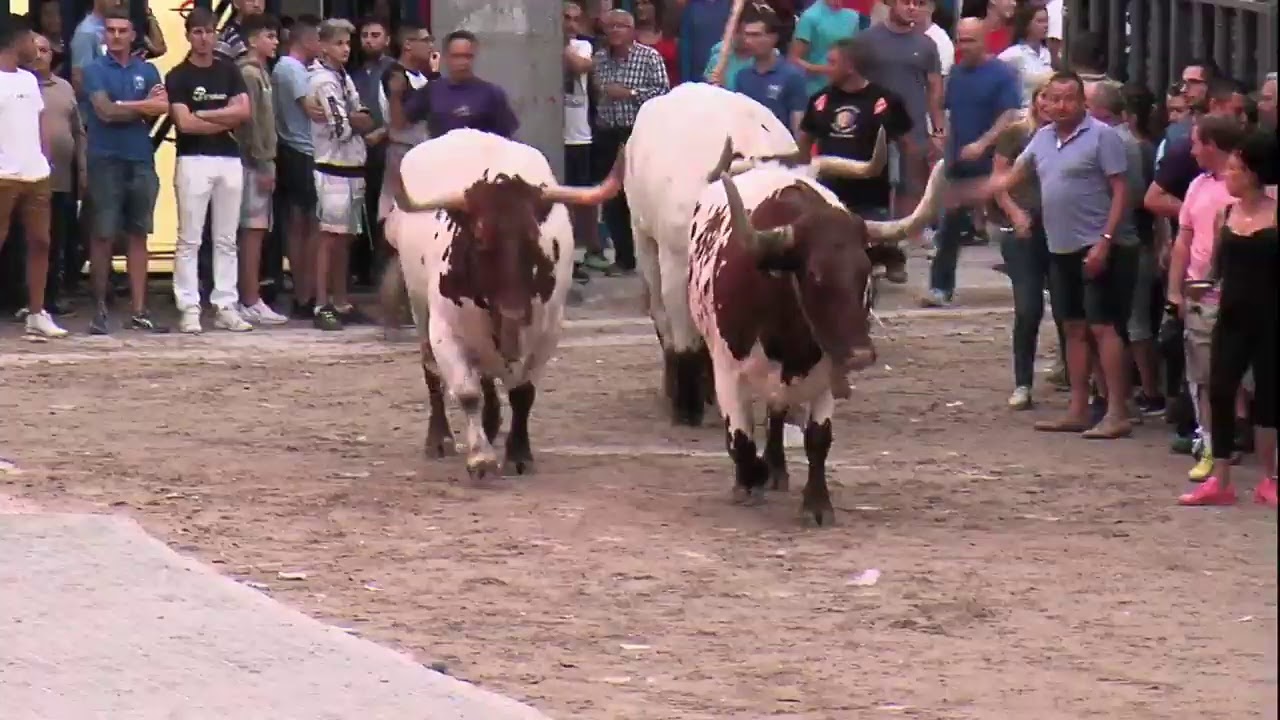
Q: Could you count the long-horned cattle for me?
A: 3